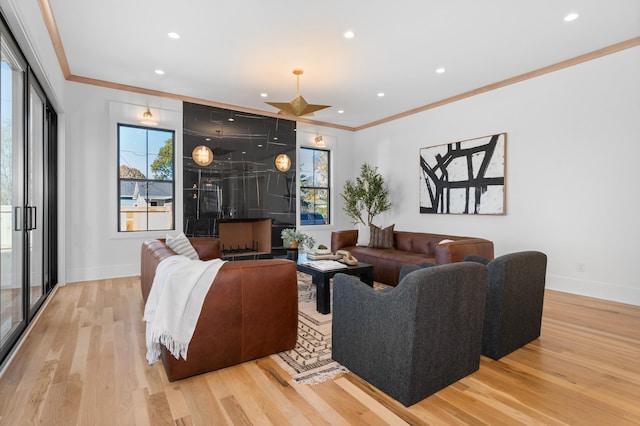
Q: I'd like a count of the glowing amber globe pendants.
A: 2